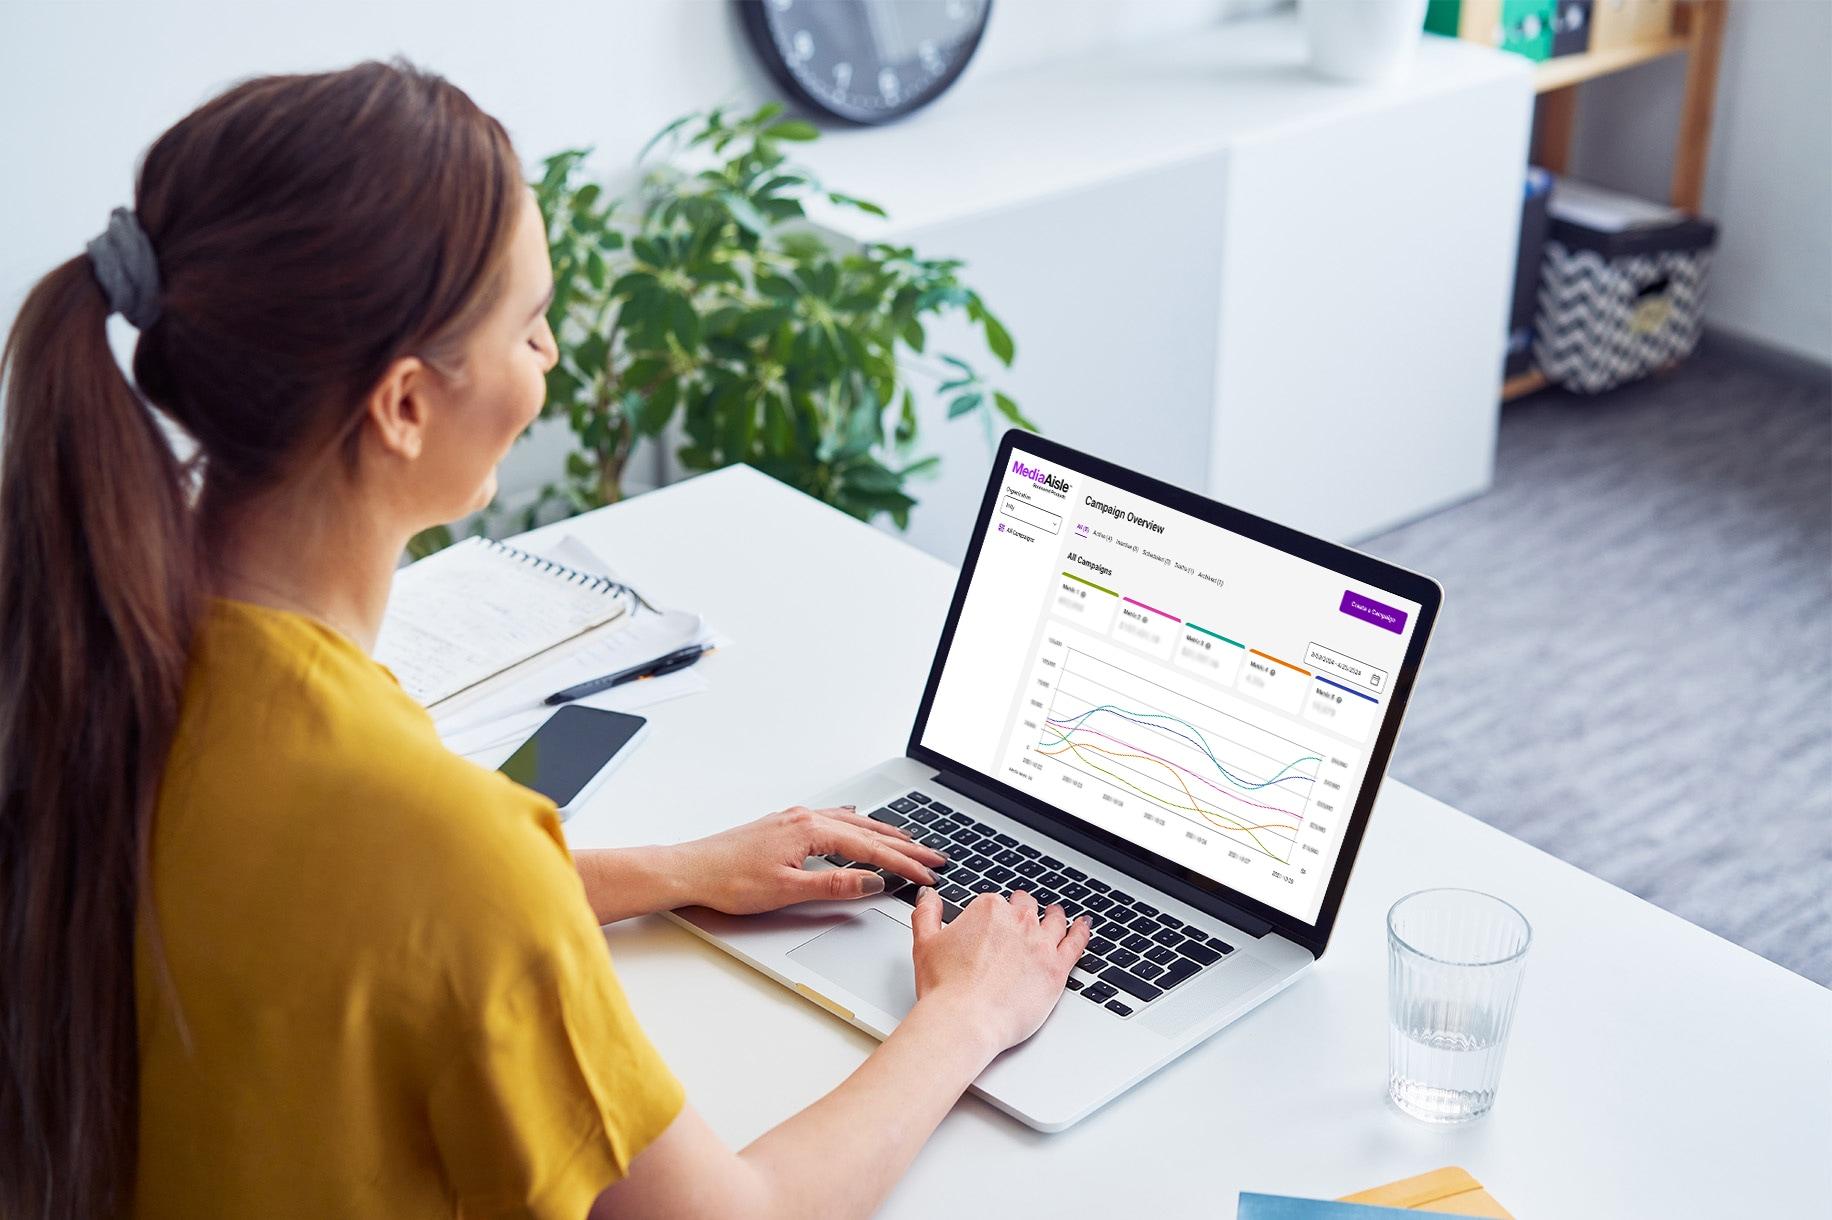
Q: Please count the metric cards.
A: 5